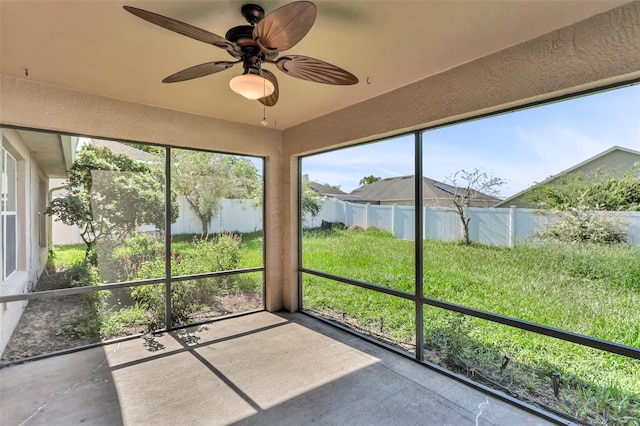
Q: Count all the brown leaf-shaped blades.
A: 5